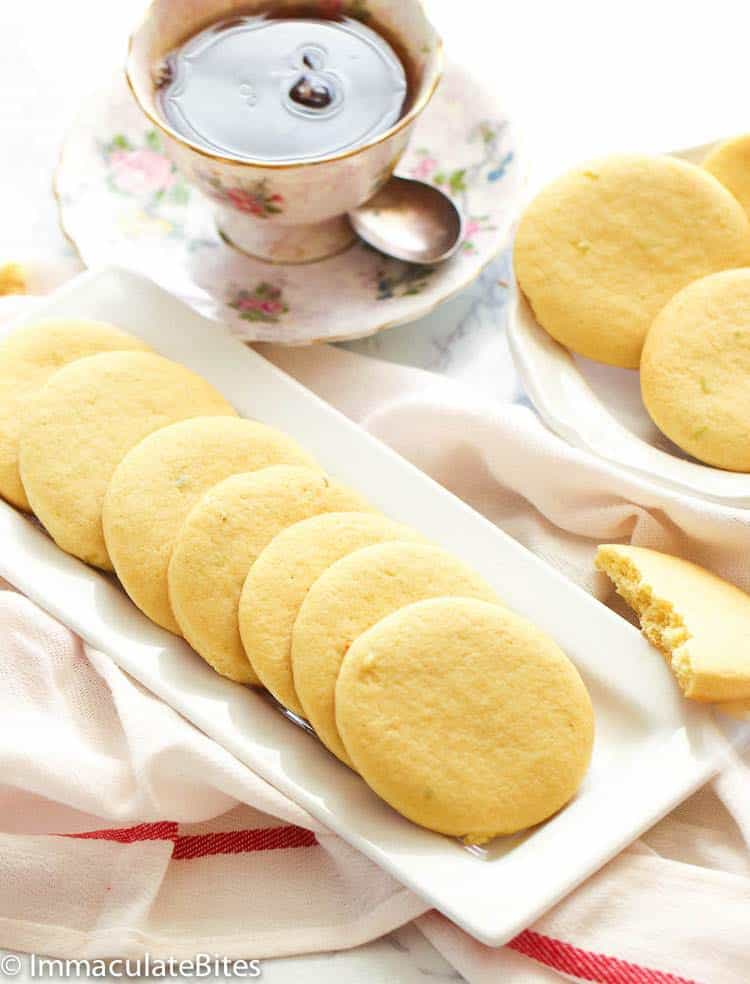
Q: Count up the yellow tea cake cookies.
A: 11